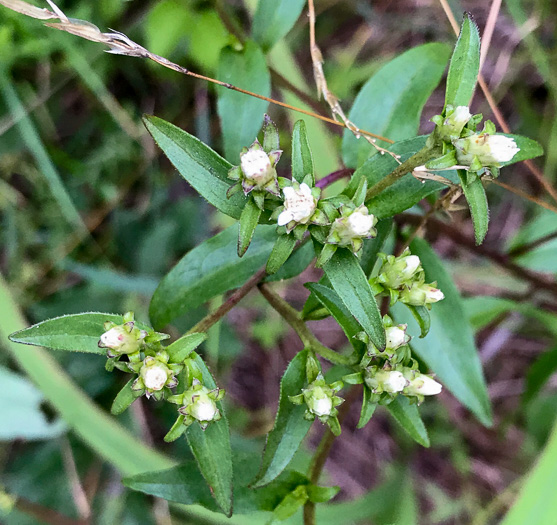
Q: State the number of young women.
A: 0